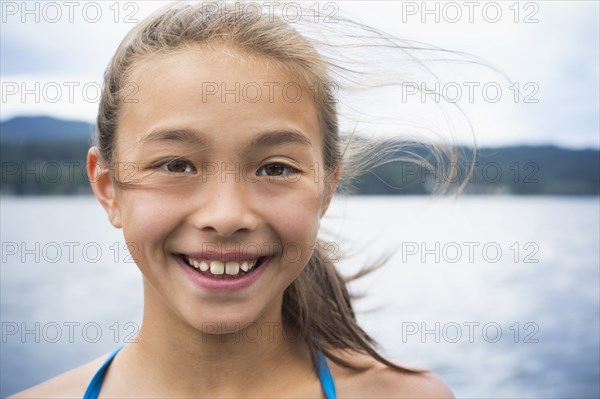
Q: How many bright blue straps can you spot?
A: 2